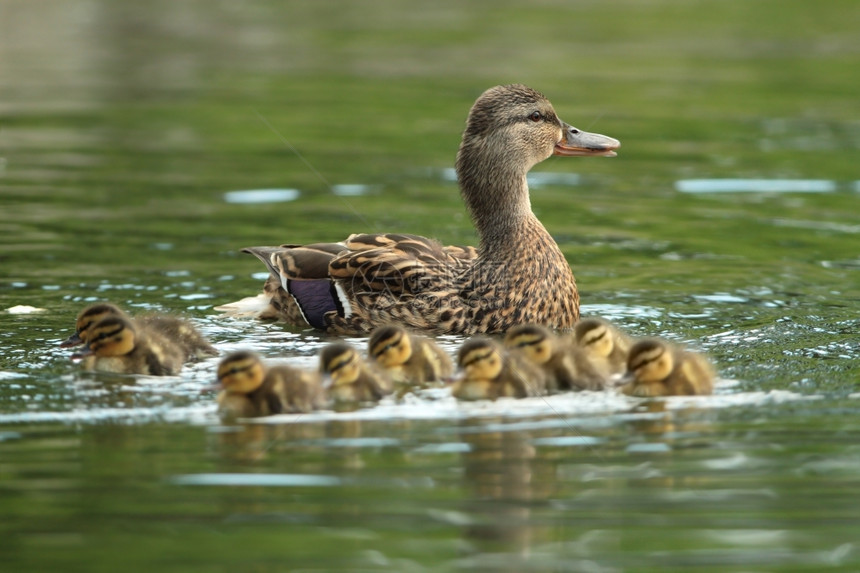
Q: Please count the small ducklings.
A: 9